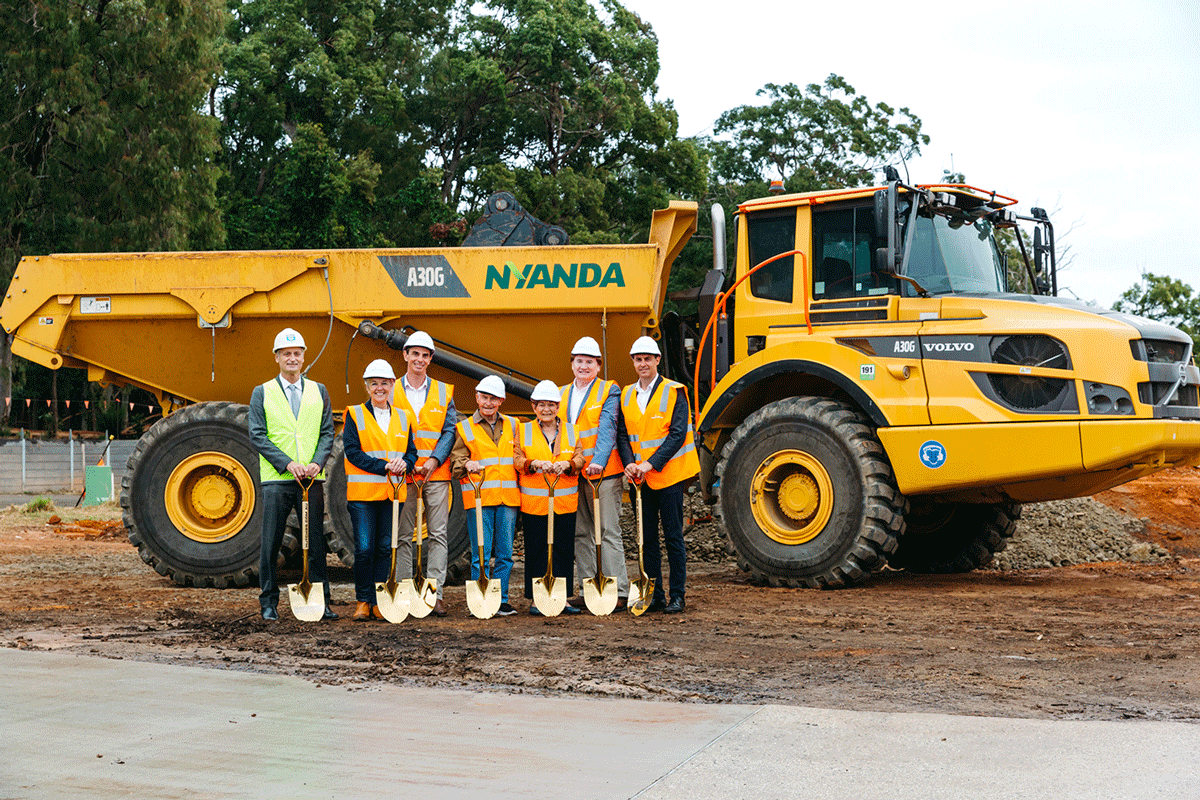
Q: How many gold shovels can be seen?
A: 7